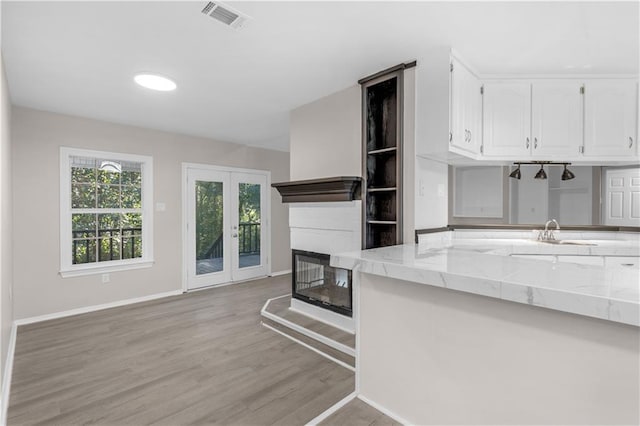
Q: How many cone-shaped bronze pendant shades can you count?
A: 3